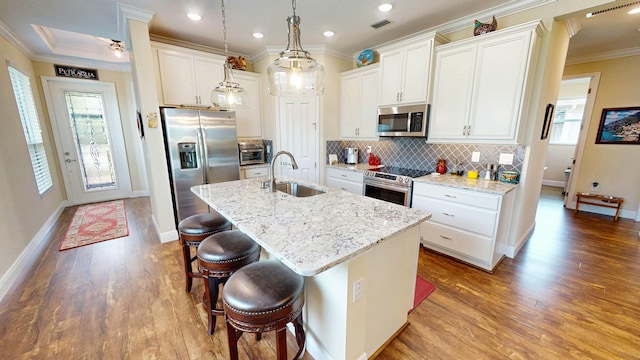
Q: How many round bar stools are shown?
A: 3